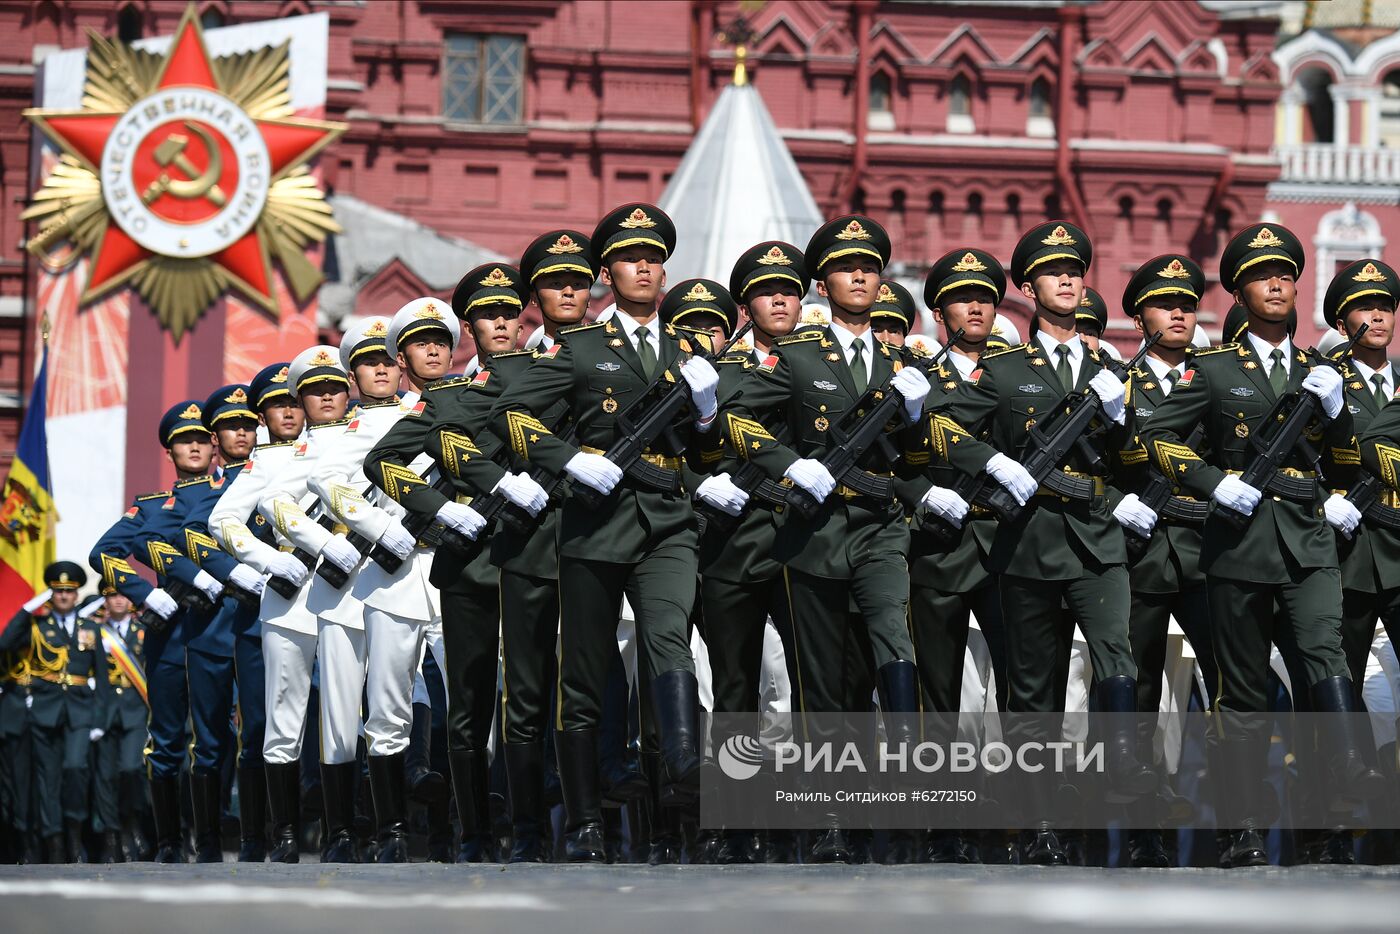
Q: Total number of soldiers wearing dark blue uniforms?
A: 3